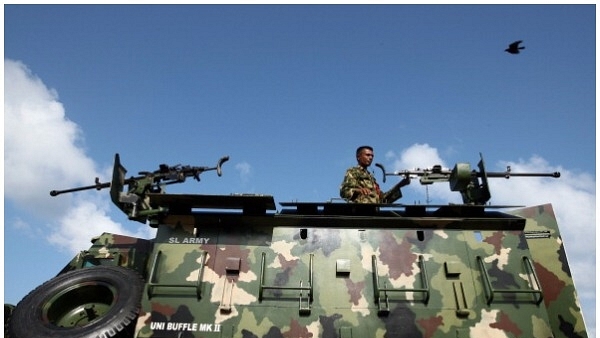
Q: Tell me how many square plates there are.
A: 3